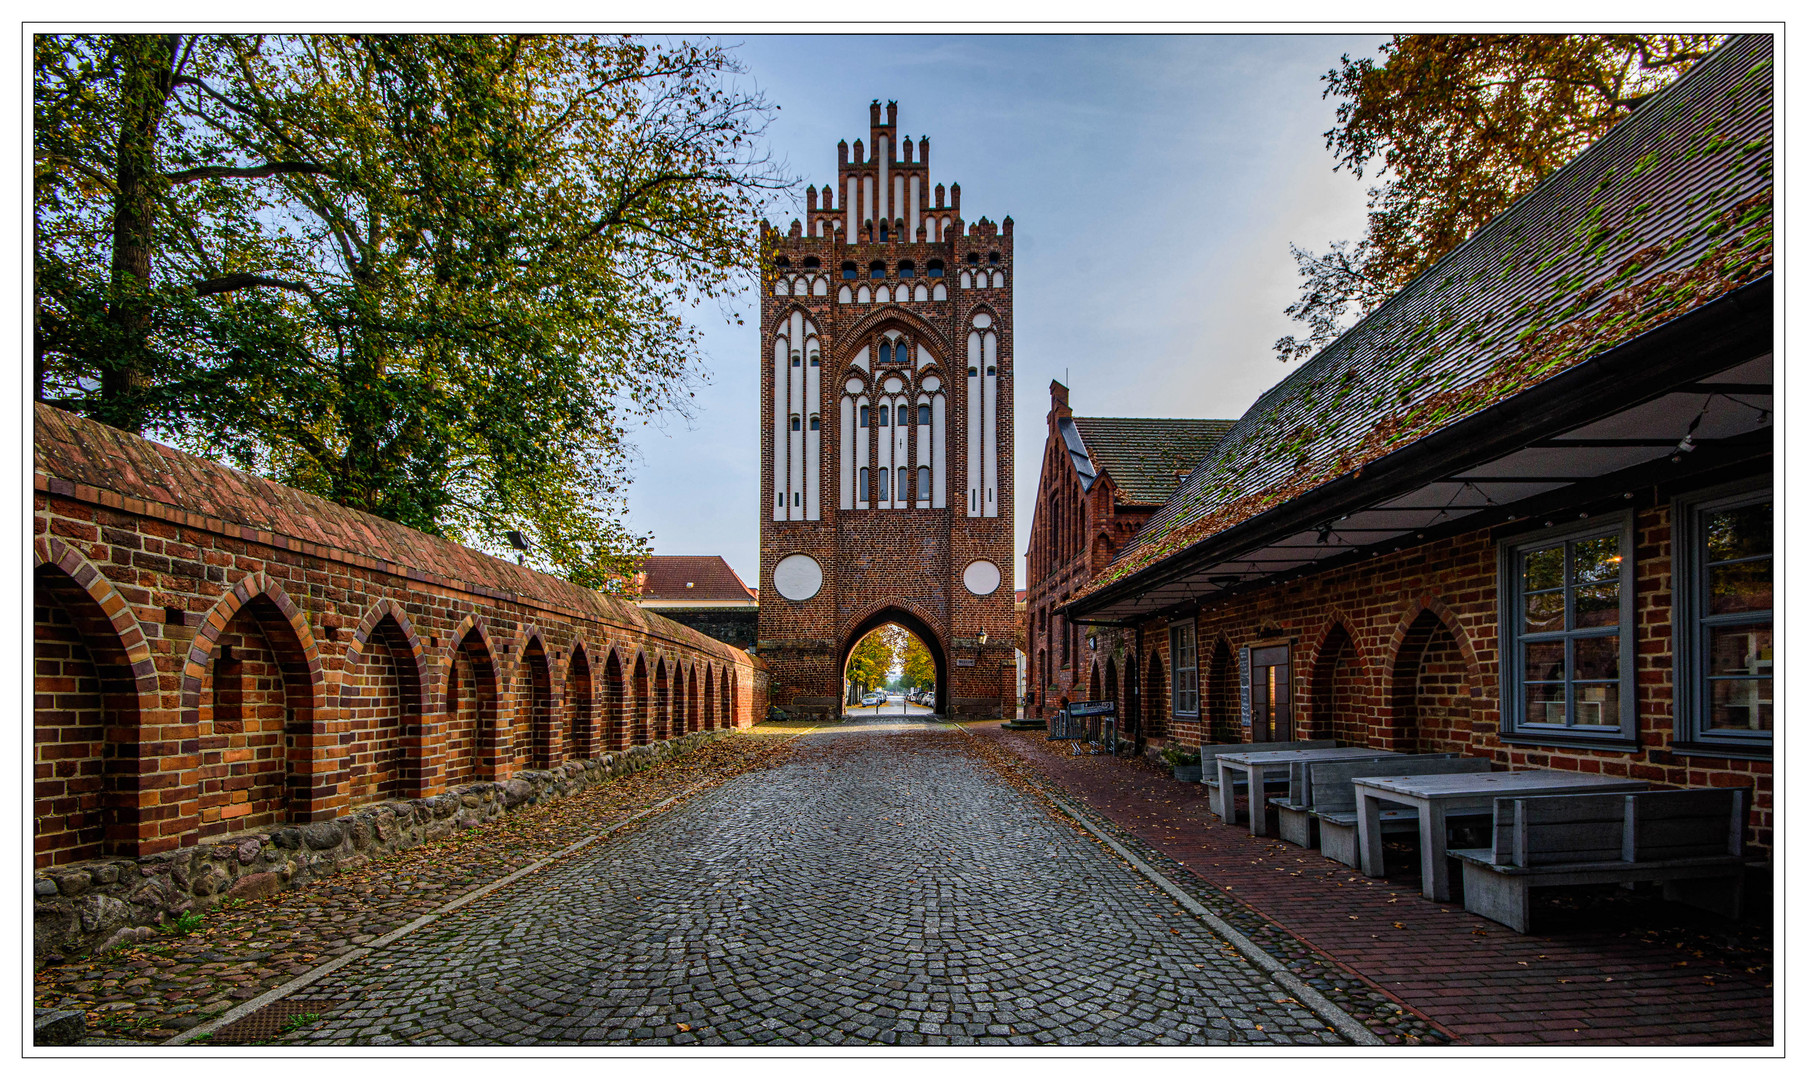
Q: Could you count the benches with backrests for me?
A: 4